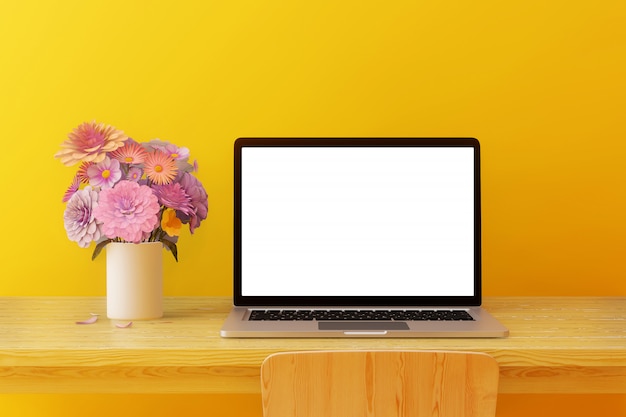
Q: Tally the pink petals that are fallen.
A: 2